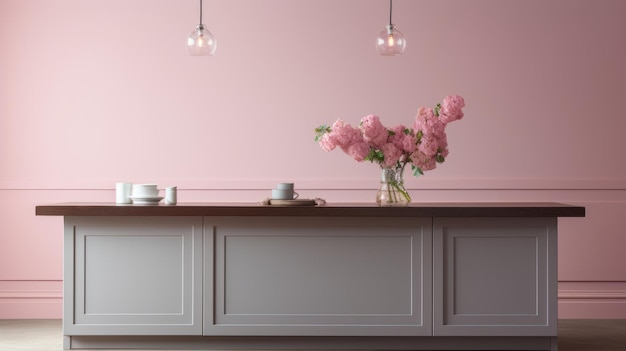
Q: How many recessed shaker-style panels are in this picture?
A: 3